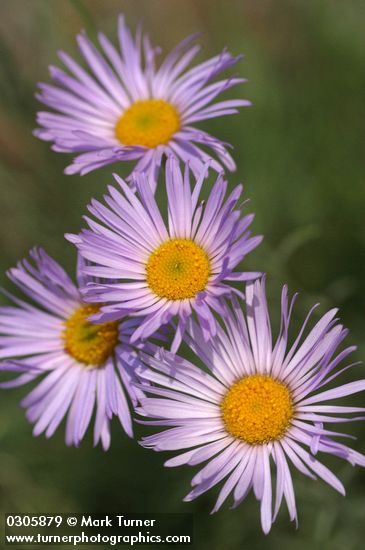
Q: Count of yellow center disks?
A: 4